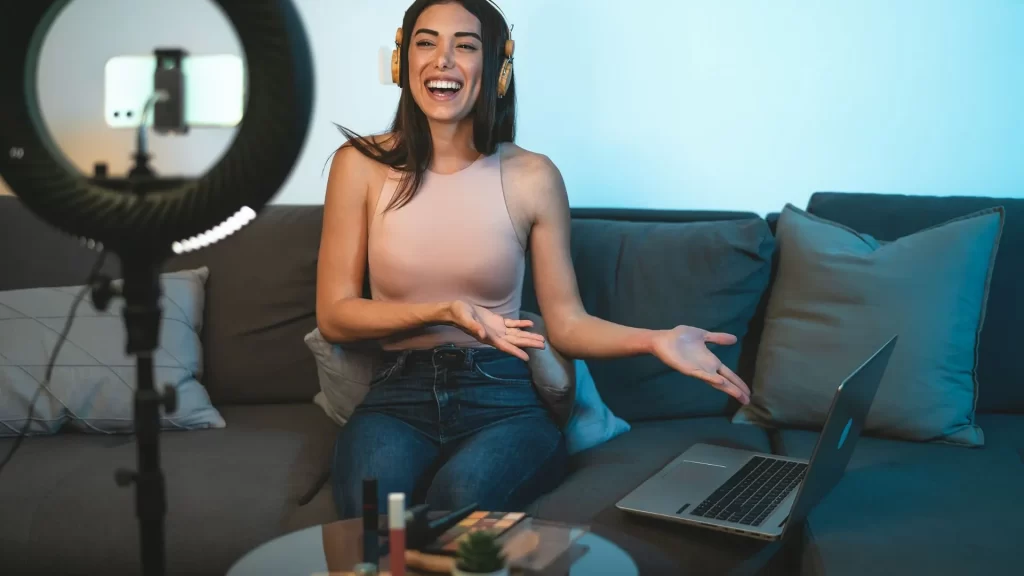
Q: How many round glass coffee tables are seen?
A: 1